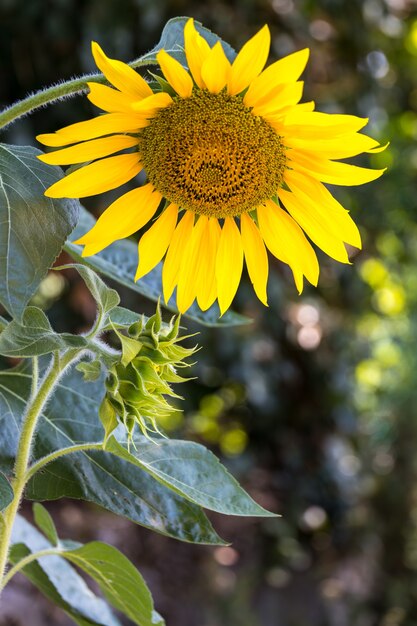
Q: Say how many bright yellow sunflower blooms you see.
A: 1